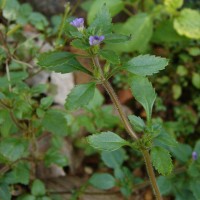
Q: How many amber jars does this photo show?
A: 0